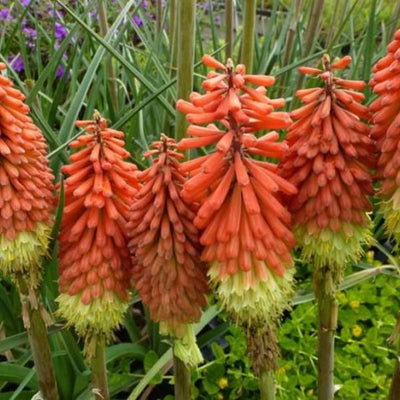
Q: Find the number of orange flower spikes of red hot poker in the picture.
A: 6